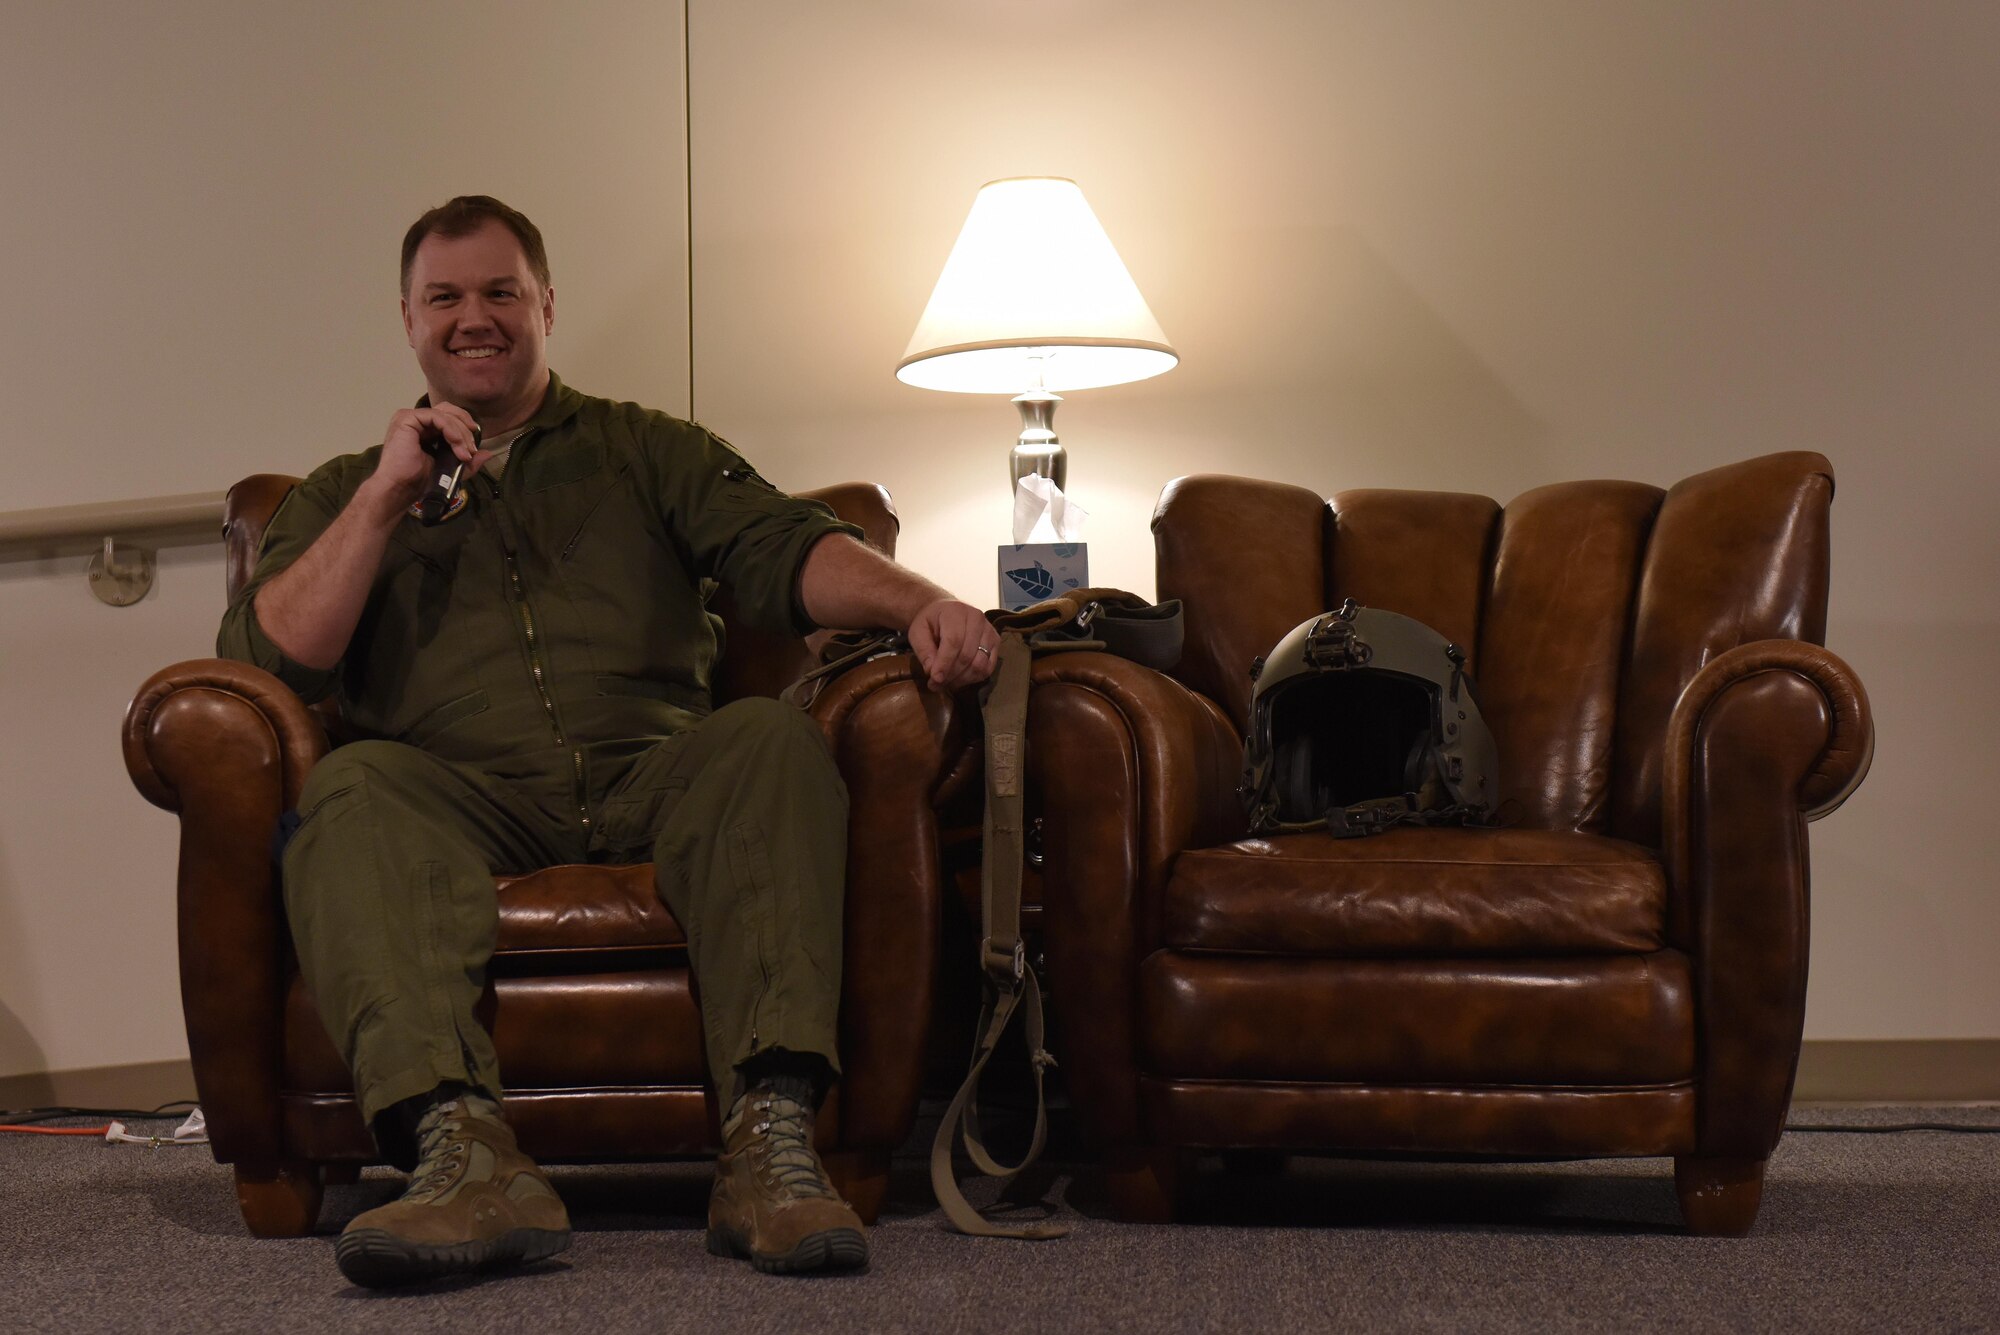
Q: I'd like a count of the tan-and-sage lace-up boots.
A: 2